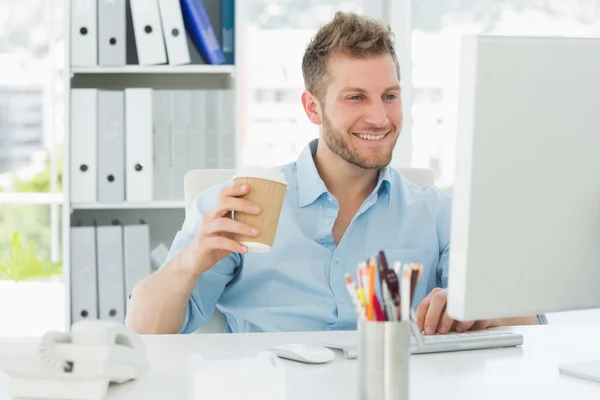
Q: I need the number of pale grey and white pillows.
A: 0